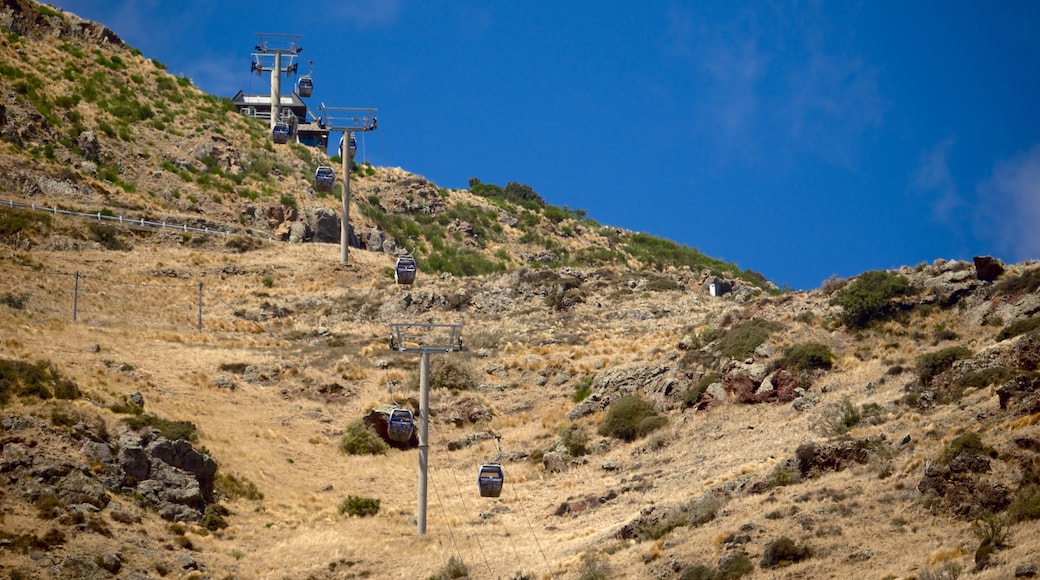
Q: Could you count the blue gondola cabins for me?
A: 7